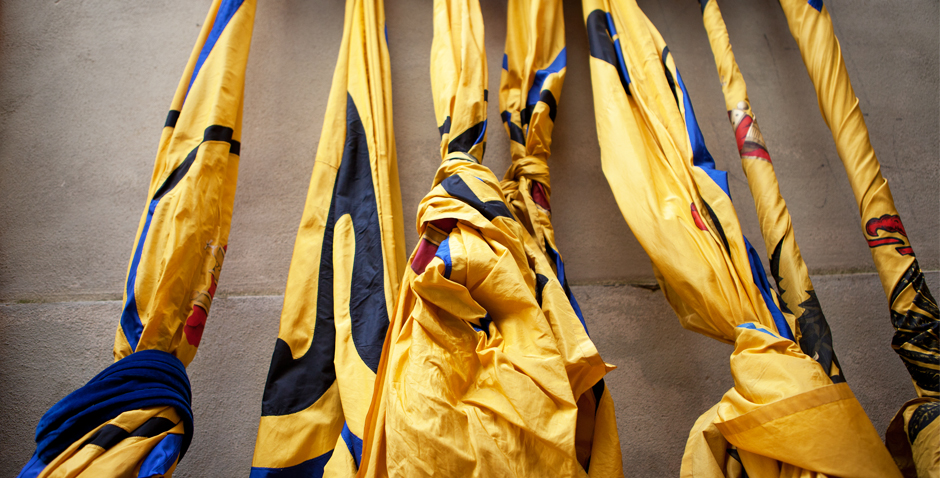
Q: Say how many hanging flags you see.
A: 7